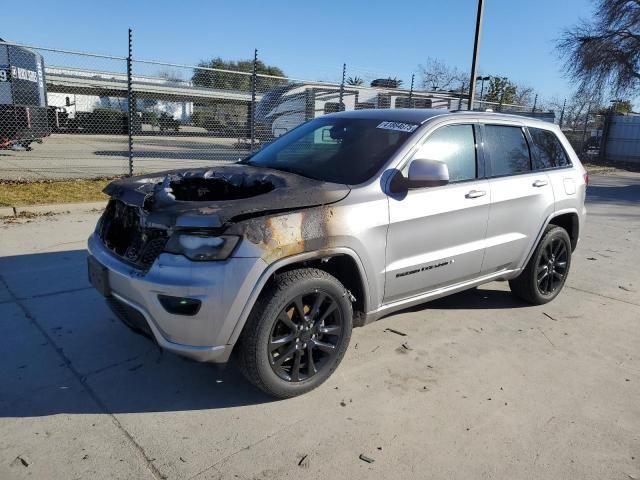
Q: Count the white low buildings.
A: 1